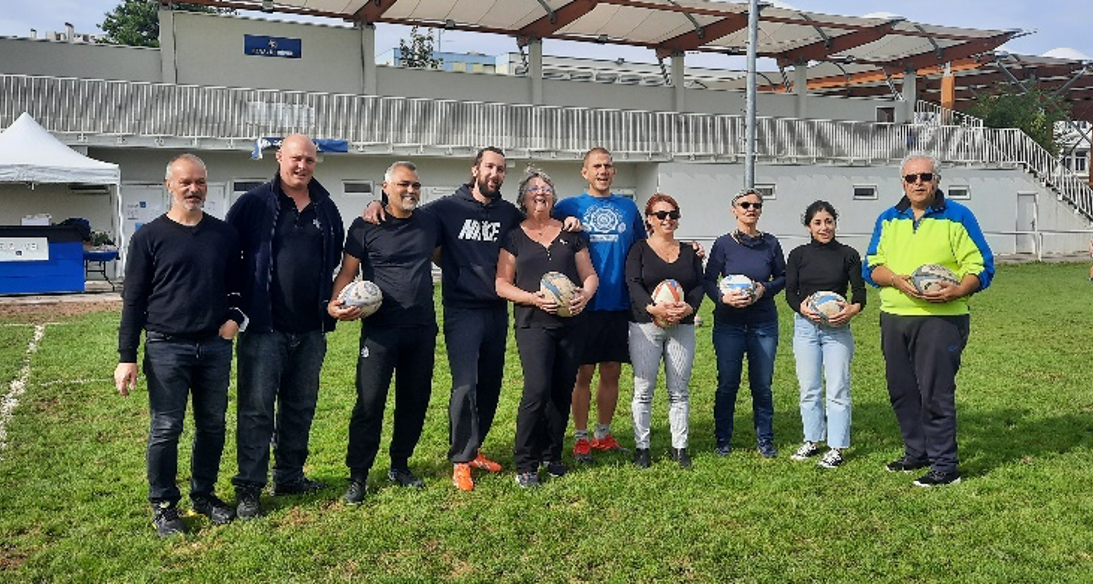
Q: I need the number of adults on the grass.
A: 10